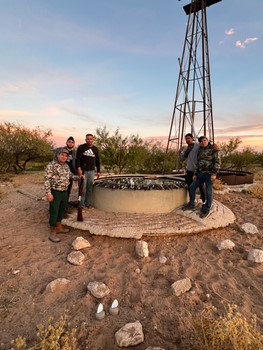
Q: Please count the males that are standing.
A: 5